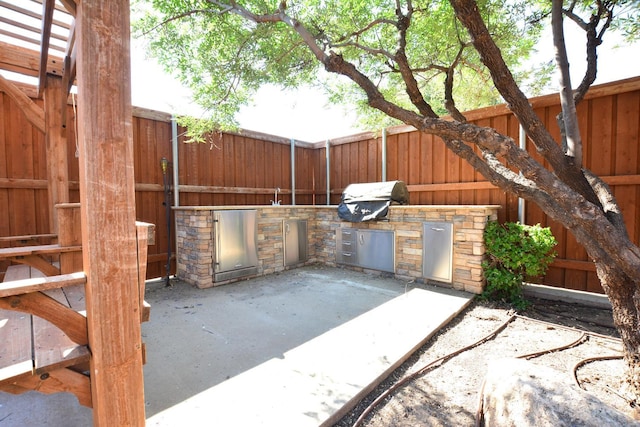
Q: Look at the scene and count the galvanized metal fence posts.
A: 5